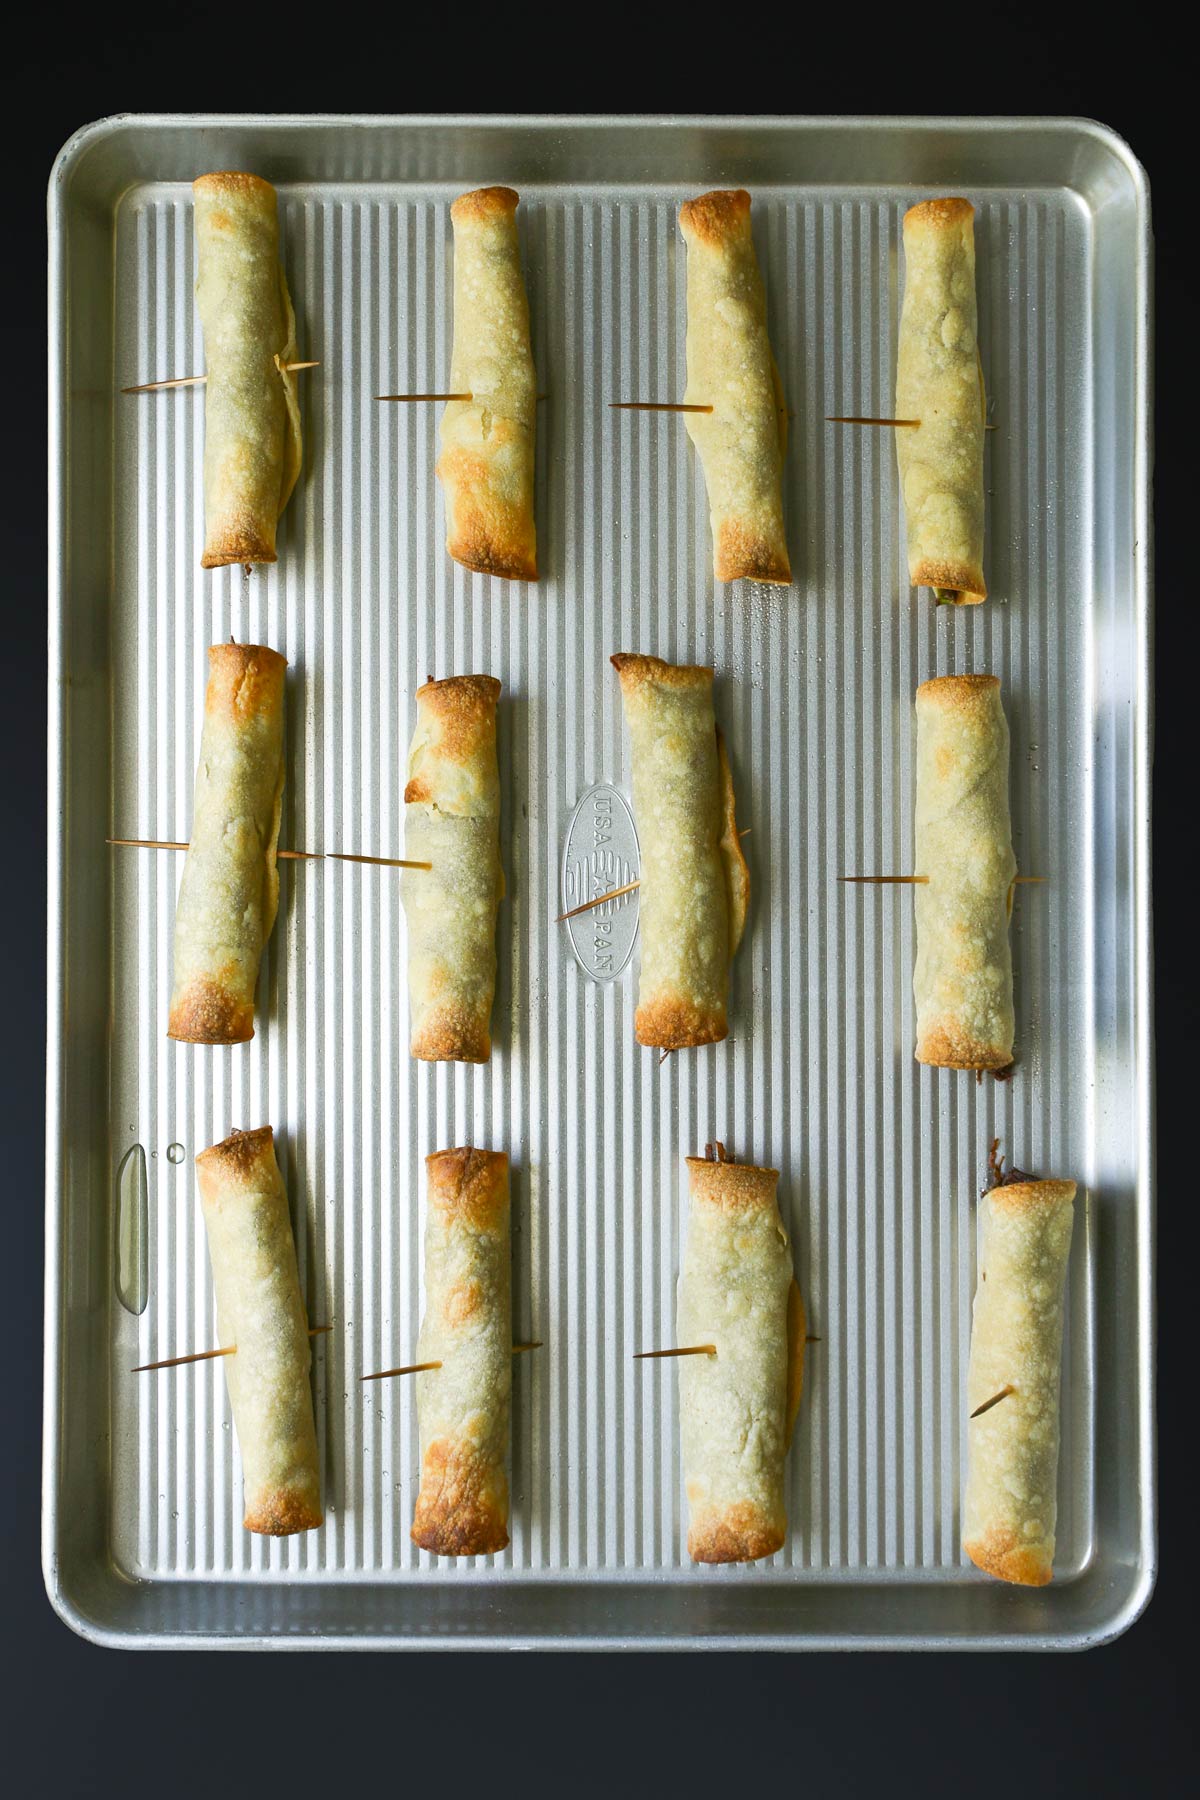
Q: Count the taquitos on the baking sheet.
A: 12